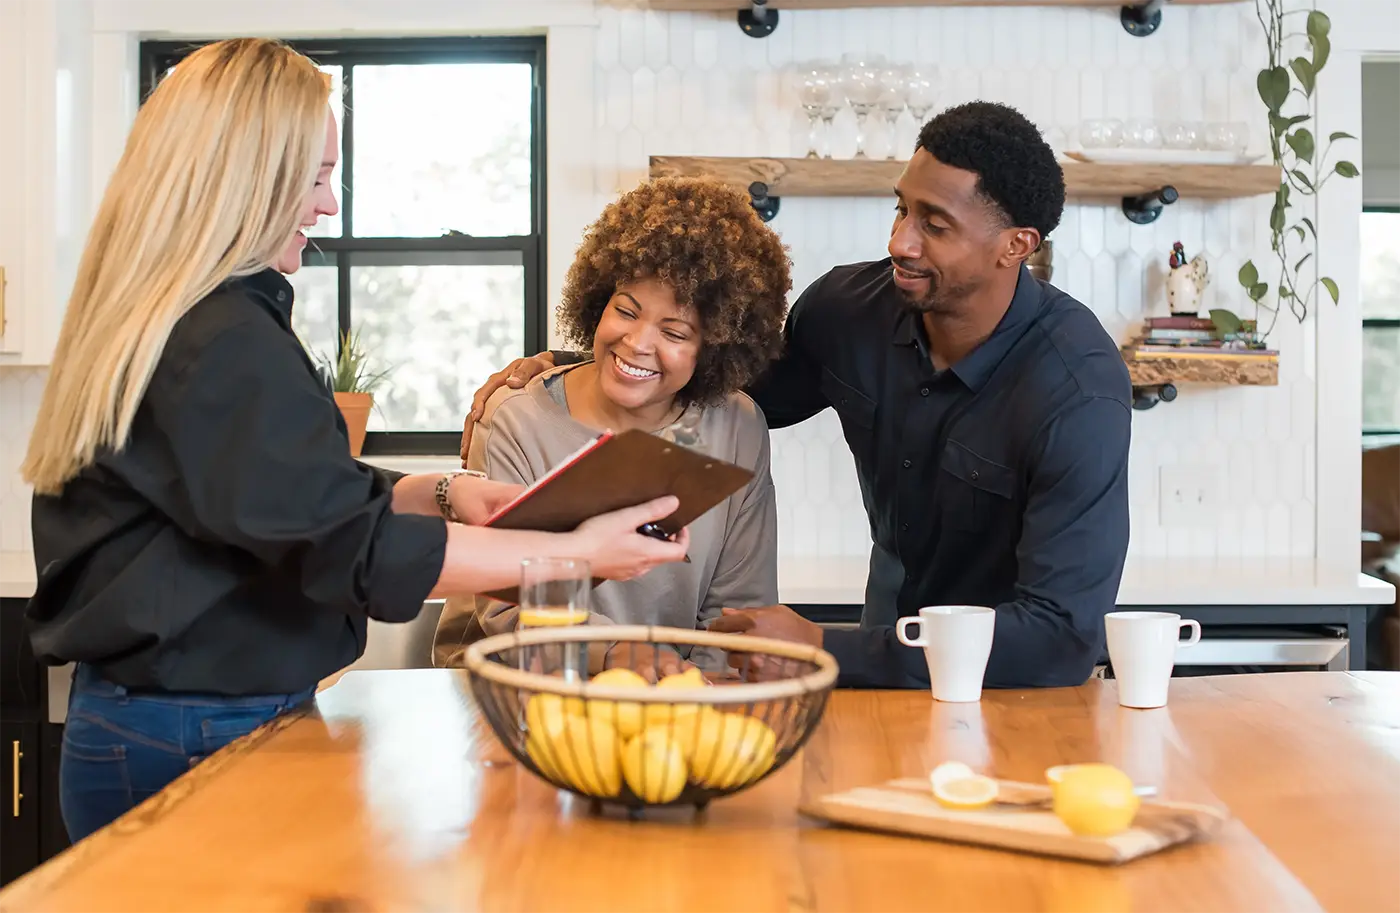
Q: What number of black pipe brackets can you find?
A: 5